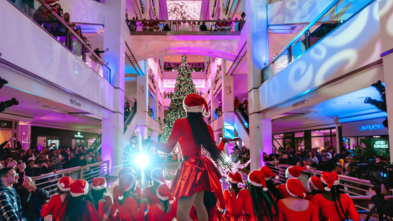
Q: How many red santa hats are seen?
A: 15